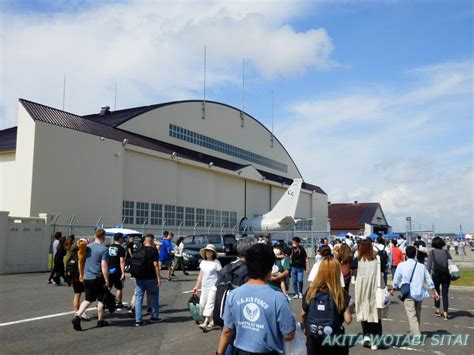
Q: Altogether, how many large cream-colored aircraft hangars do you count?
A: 1